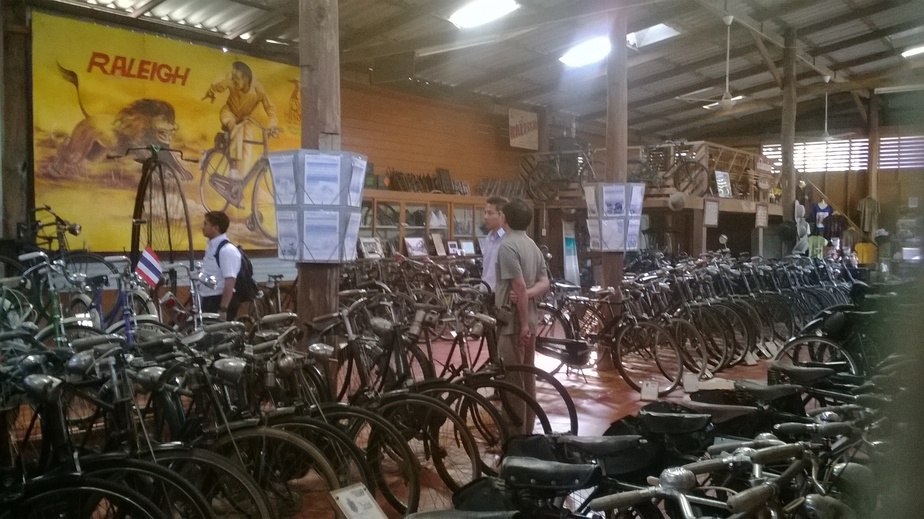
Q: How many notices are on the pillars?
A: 12